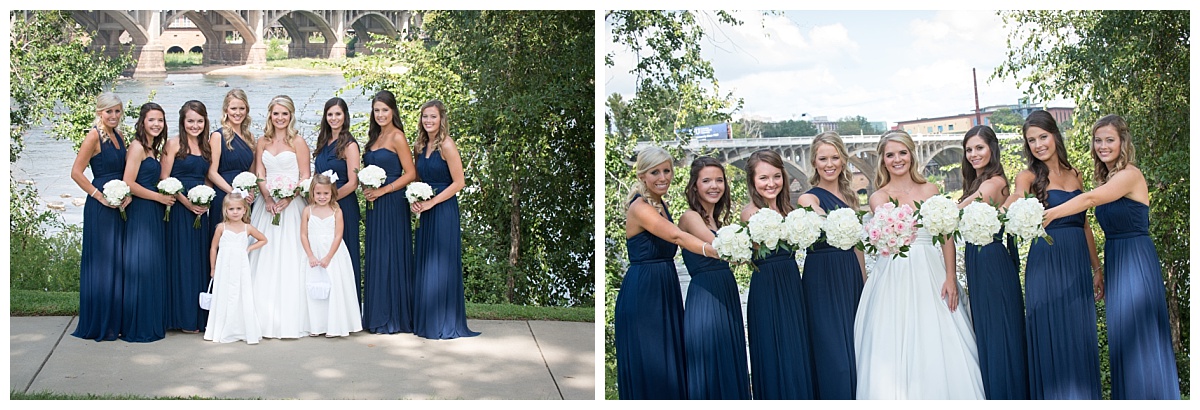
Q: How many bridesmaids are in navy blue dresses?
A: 7